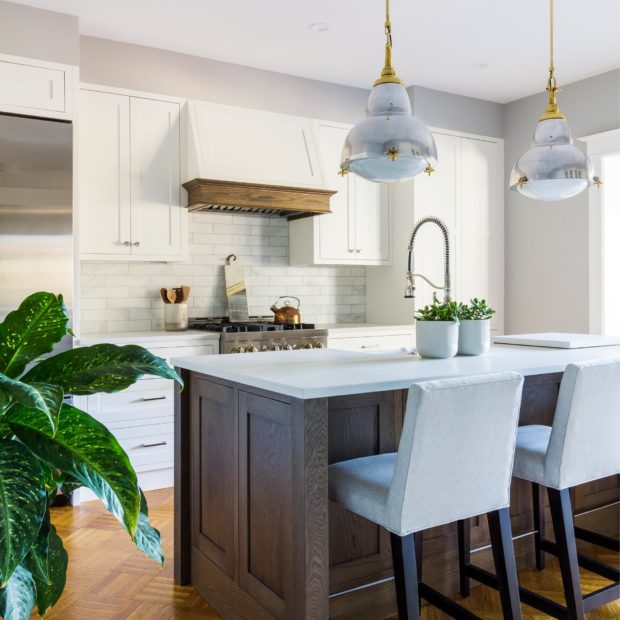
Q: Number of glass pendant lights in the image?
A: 2